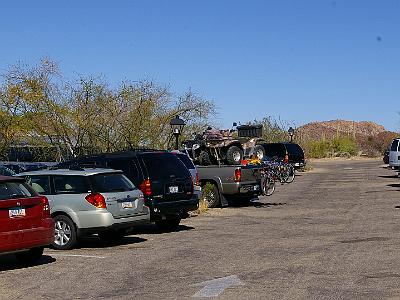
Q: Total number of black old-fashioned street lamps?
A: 2